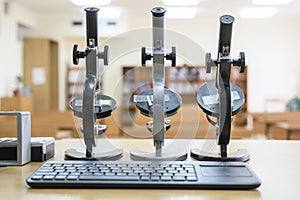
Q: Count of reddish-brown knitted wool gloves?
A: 0